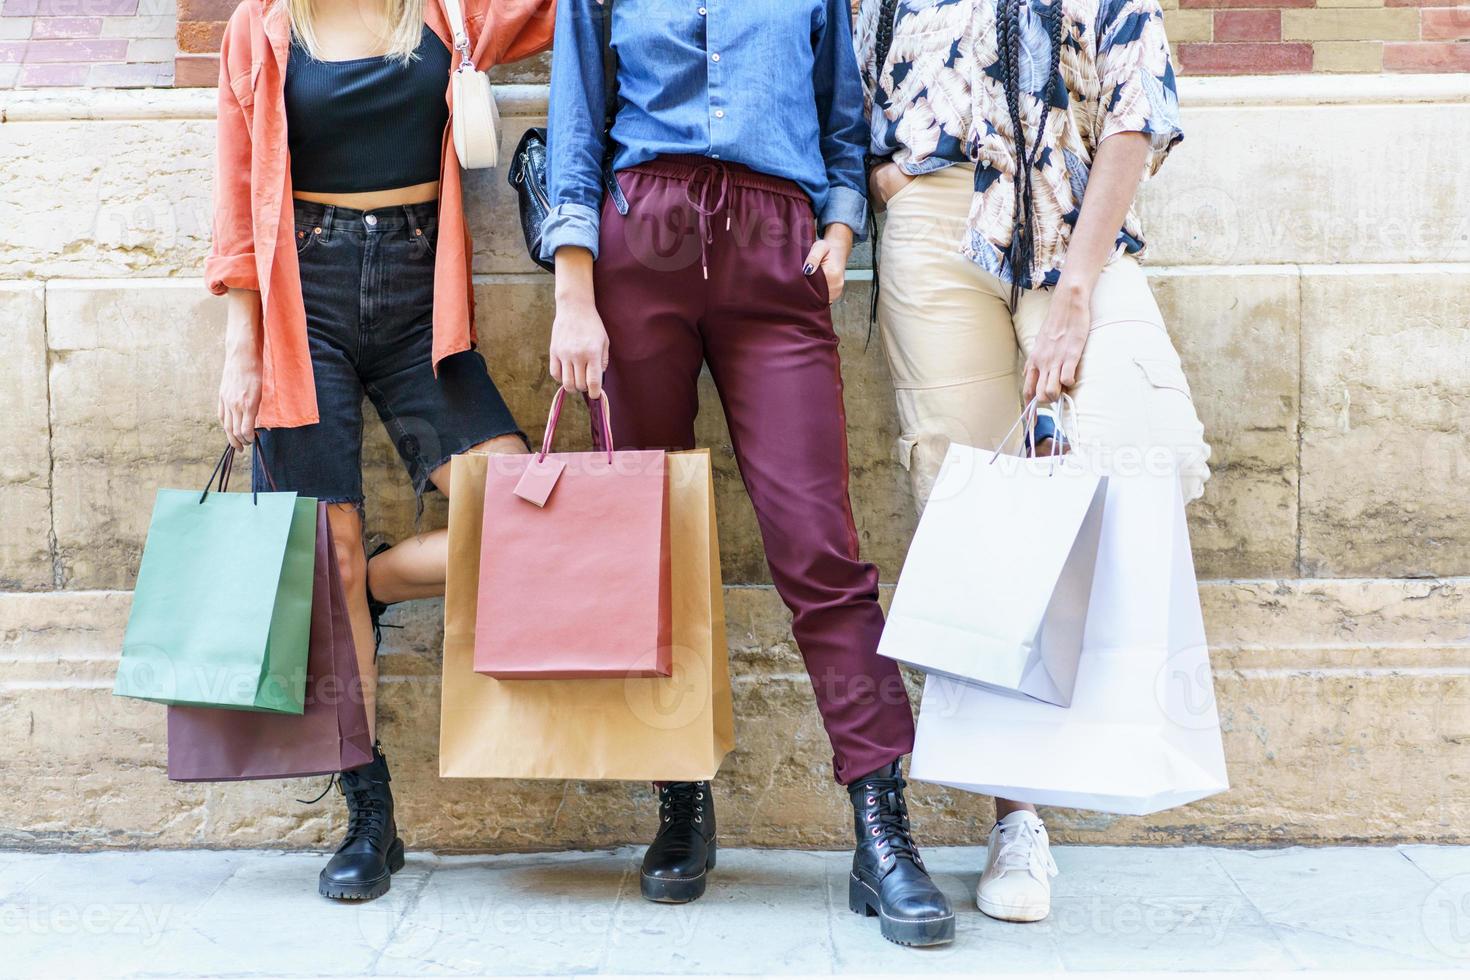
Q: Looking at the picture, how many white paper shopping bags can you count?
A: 2